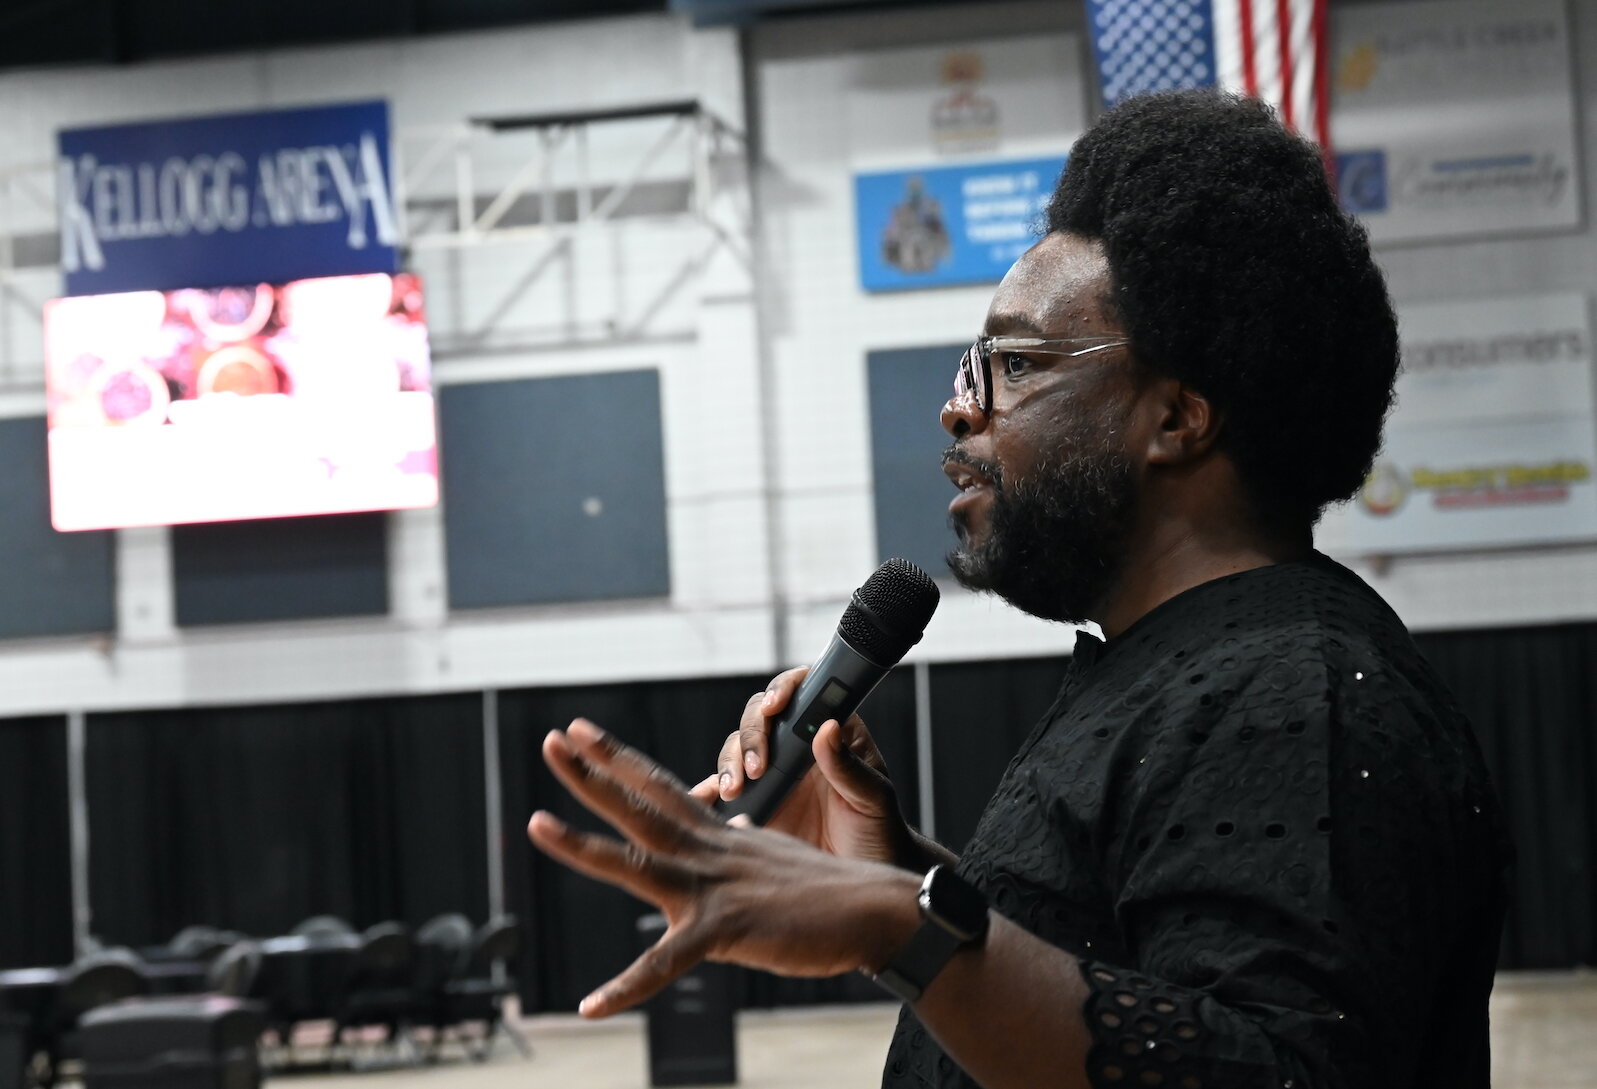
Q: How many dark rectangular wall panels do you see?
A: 4